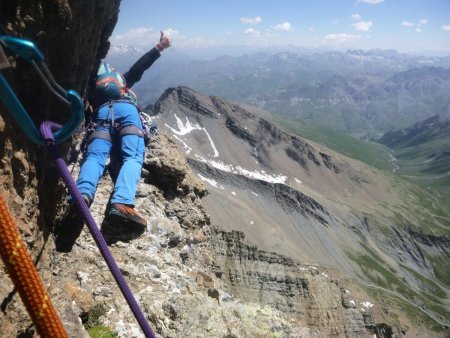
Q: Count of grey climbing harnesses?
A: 1